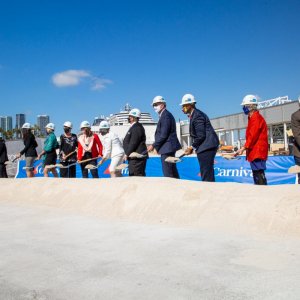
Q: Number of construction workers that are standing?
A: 11